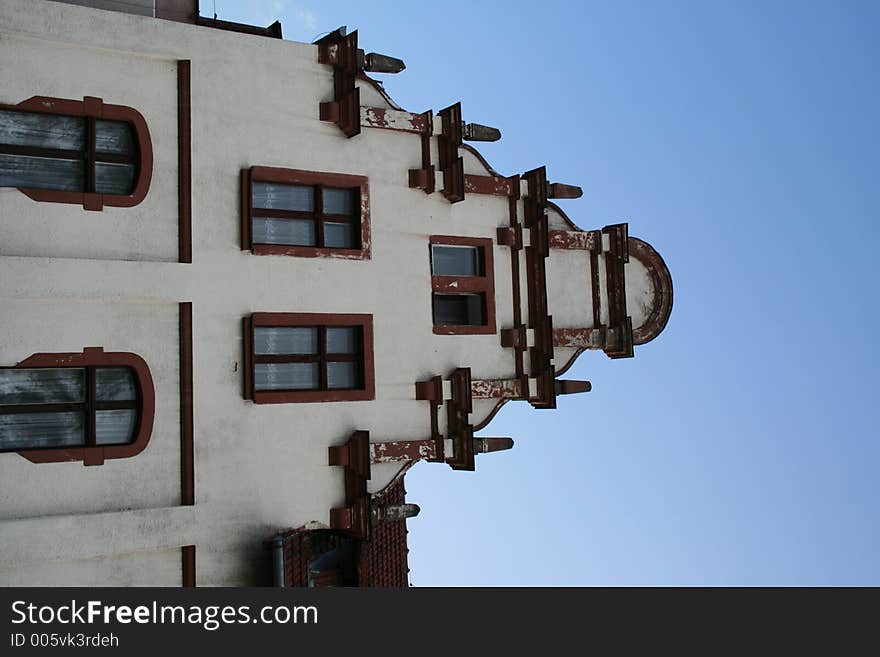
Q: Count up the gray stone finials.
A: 6